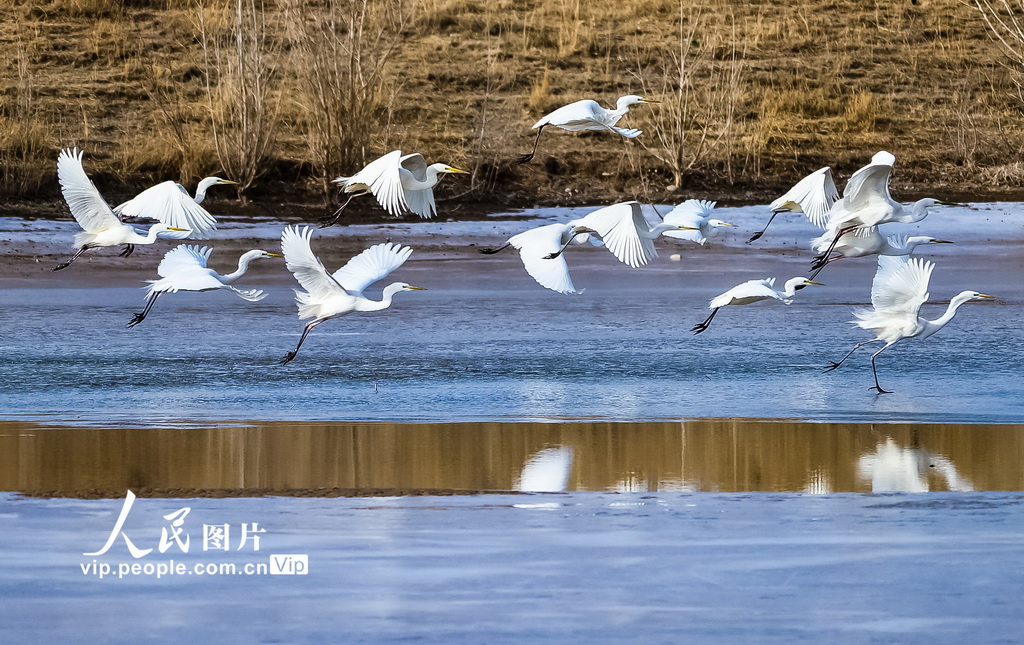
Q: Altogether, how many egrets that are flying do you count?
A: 14